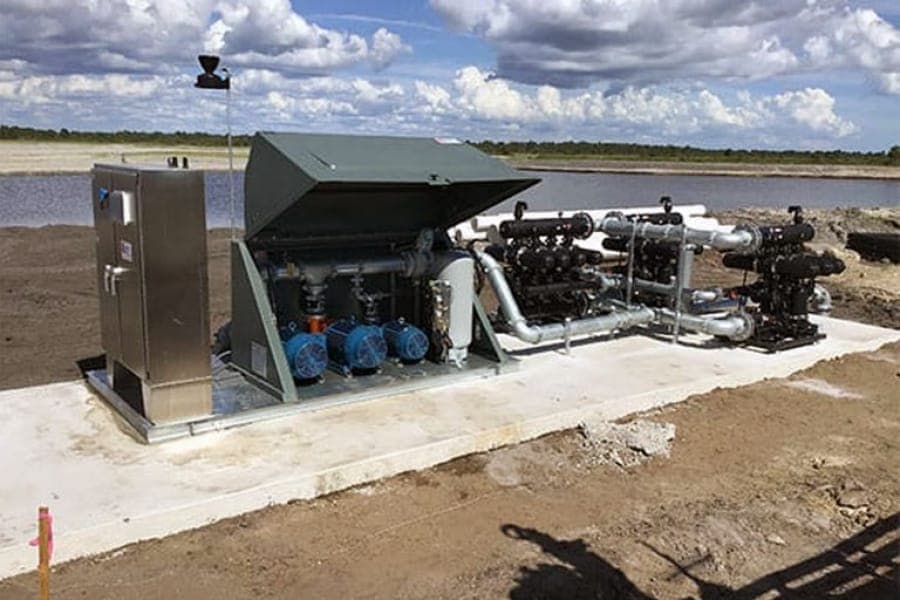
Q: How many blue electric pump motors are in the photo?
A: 3